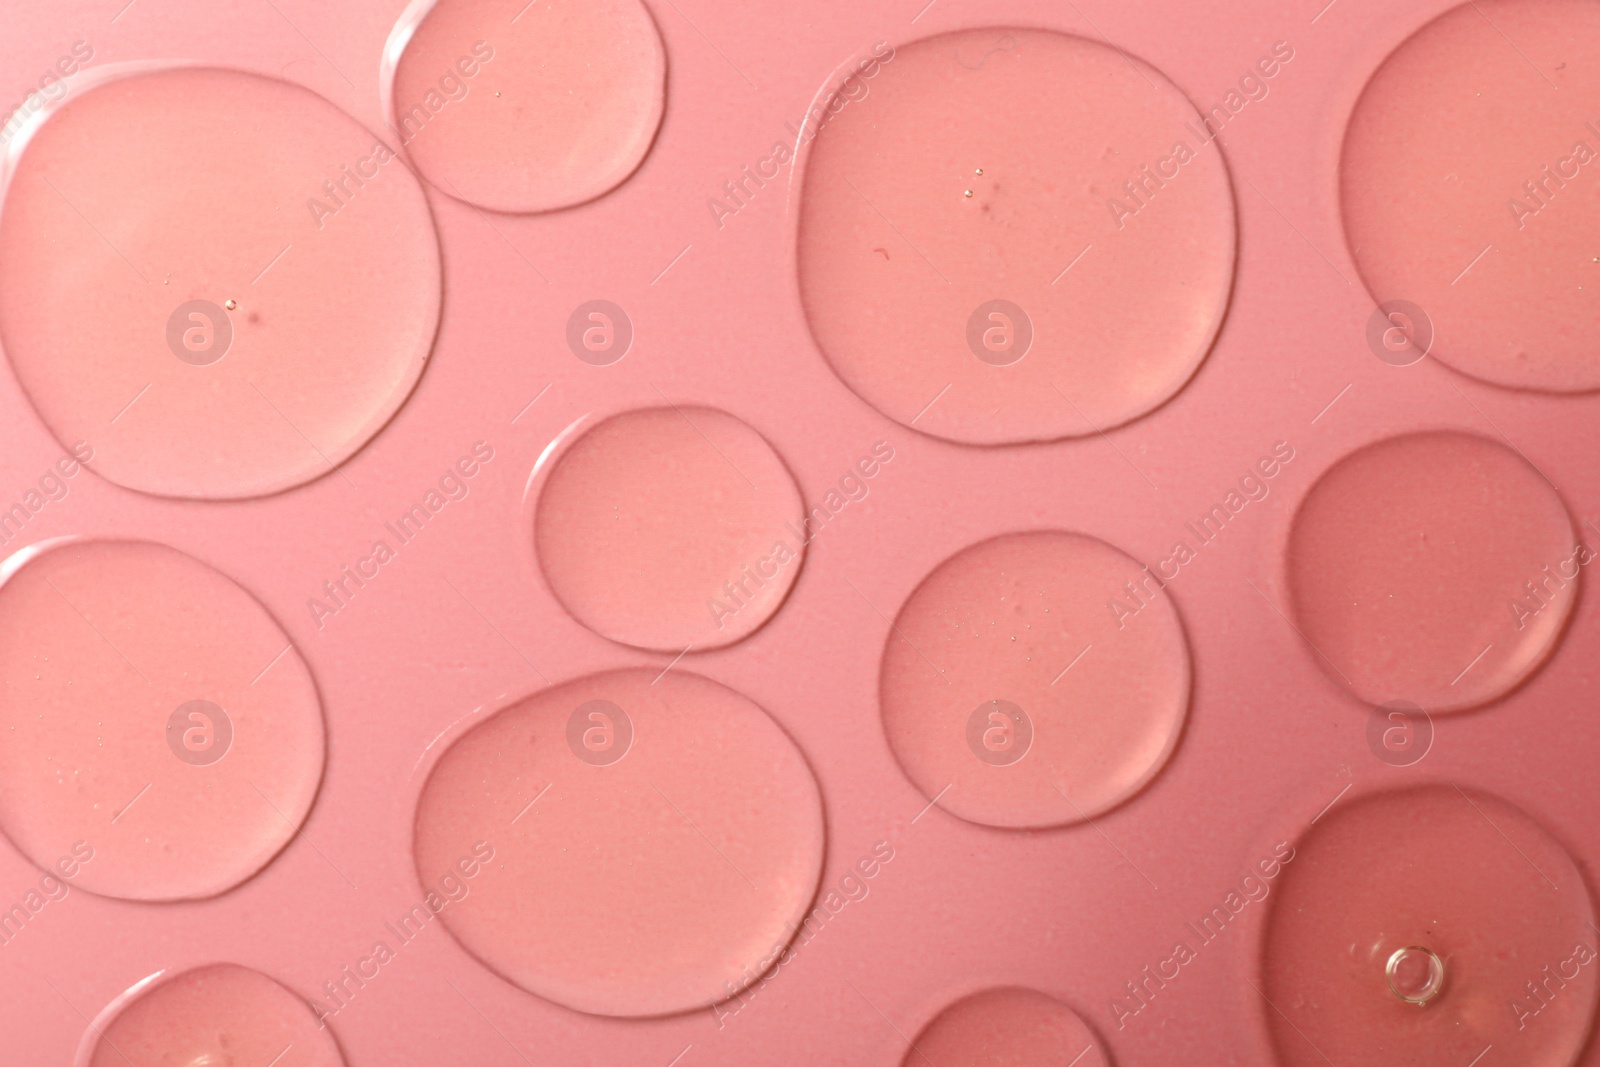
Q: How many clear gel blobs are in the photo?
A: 12